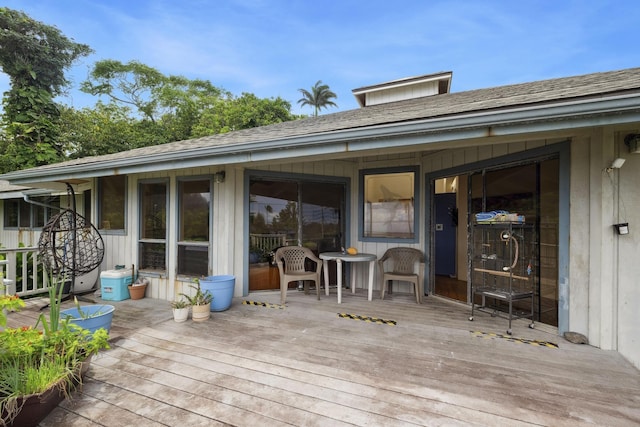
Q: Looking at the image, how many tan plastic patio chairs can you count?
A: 2